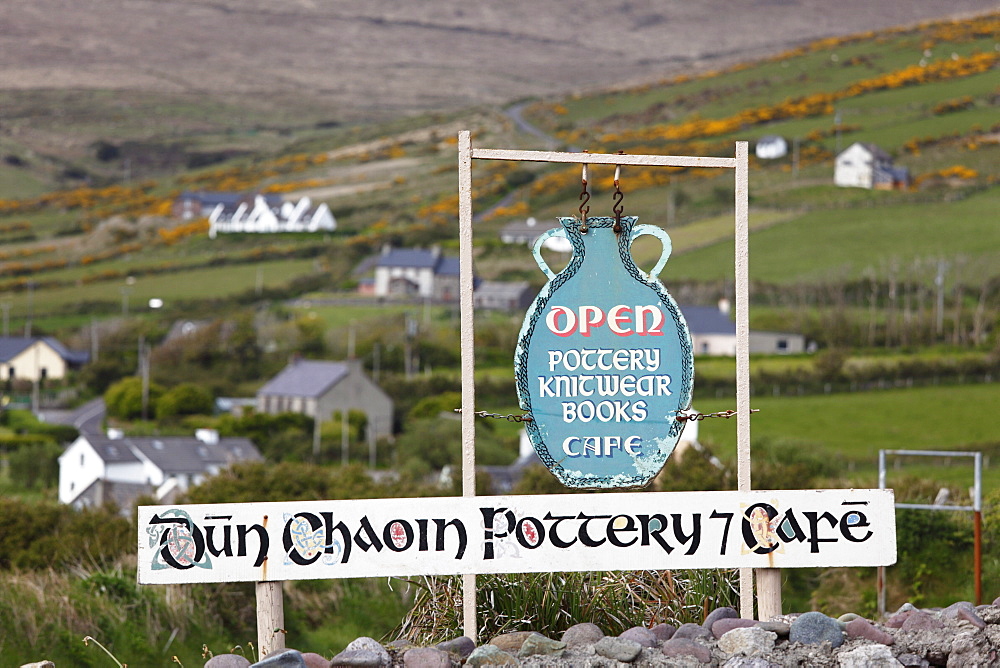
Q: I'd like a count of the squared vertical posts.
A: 2